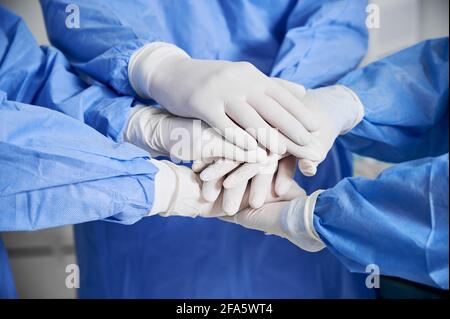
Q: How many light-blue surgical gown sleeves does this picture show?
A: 6